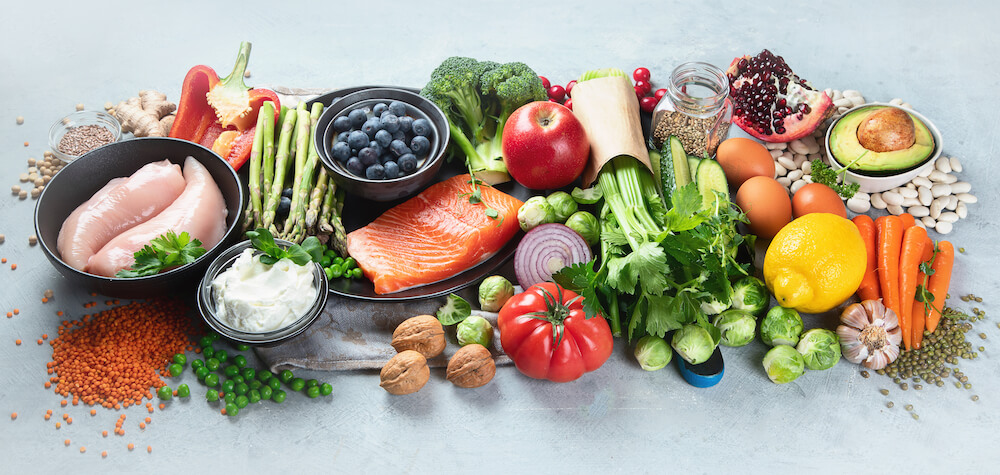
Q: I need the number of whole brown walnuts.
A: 3